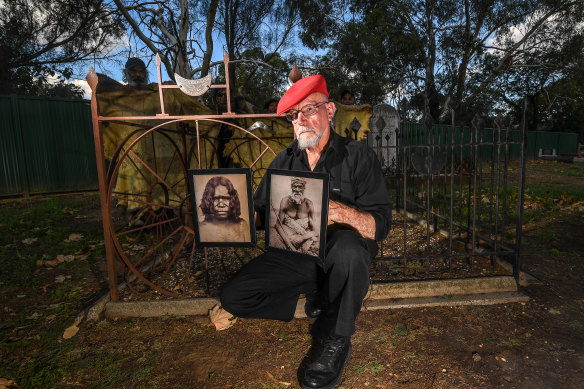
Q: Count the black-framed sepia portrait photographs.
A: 2